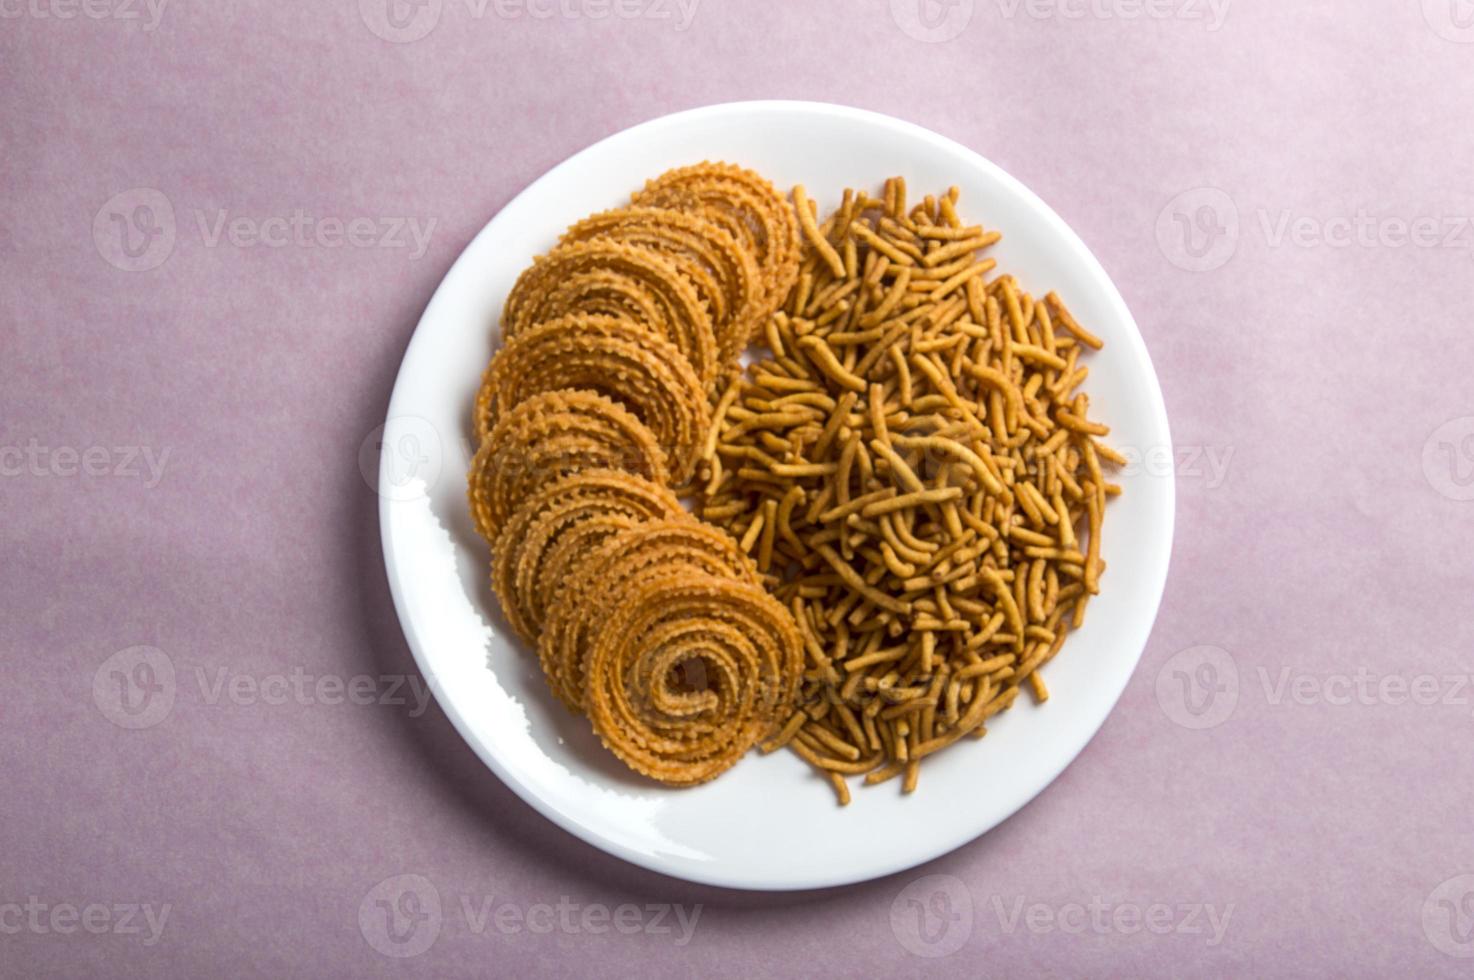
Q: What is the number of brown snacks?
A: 8